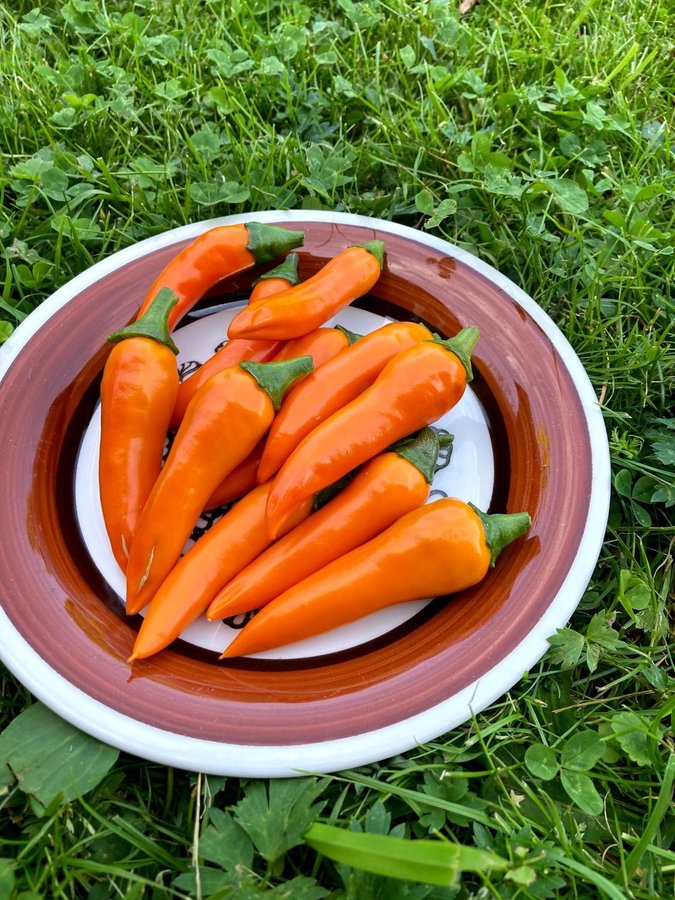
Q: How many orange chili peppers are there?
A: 11